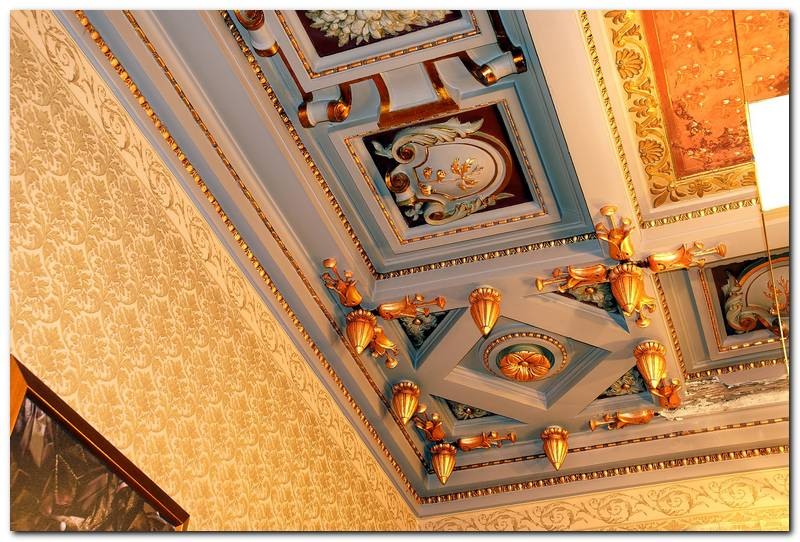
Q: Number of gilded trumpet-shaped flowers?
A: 11